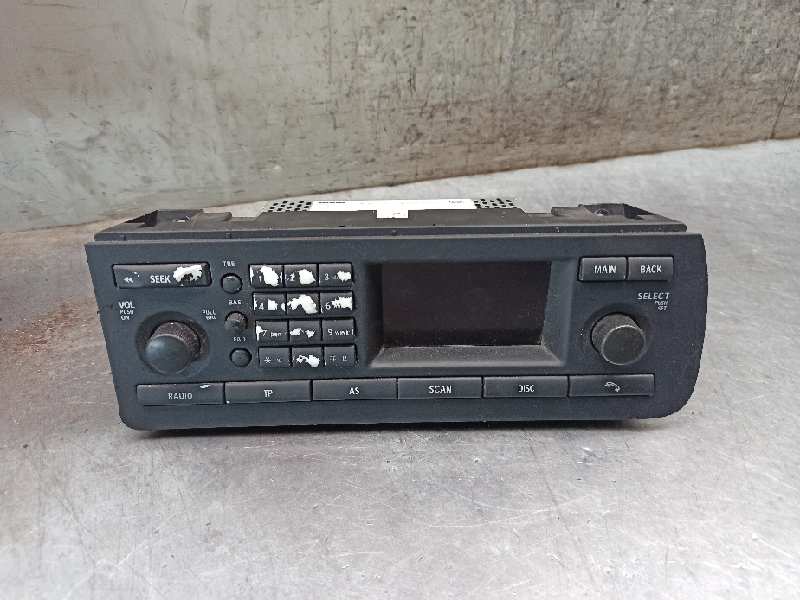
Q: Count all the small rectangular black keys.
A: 12